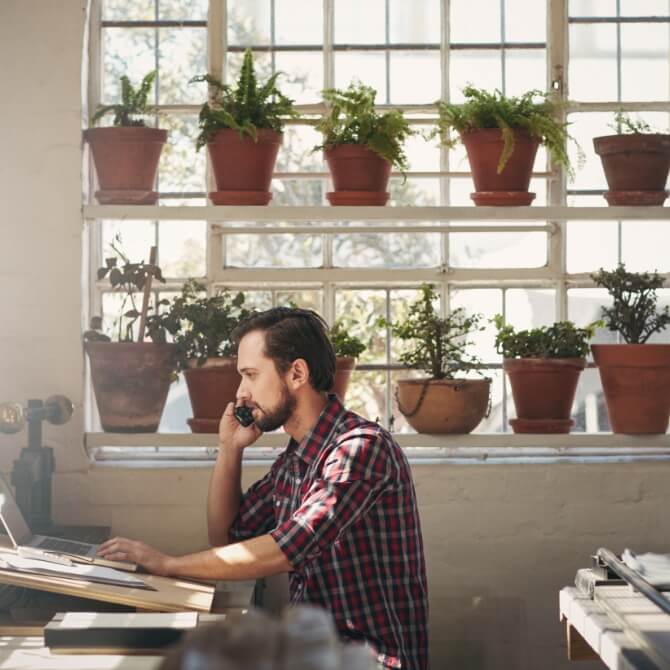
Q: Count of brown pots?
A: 11